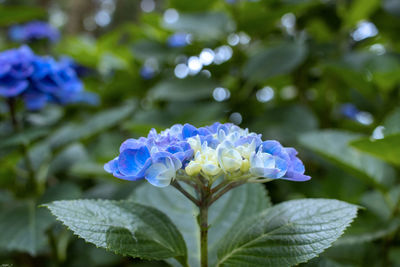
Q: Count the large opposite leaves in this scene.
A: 2